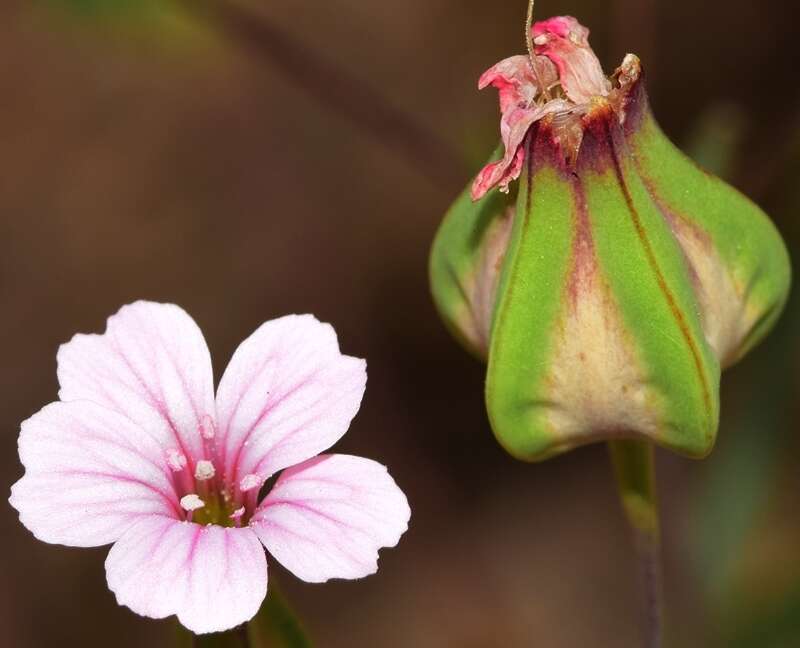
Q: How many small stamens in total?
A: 6